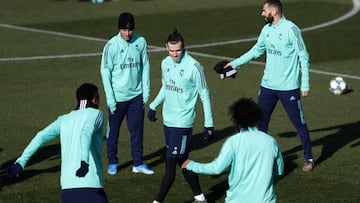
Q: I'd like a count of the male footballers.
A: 5